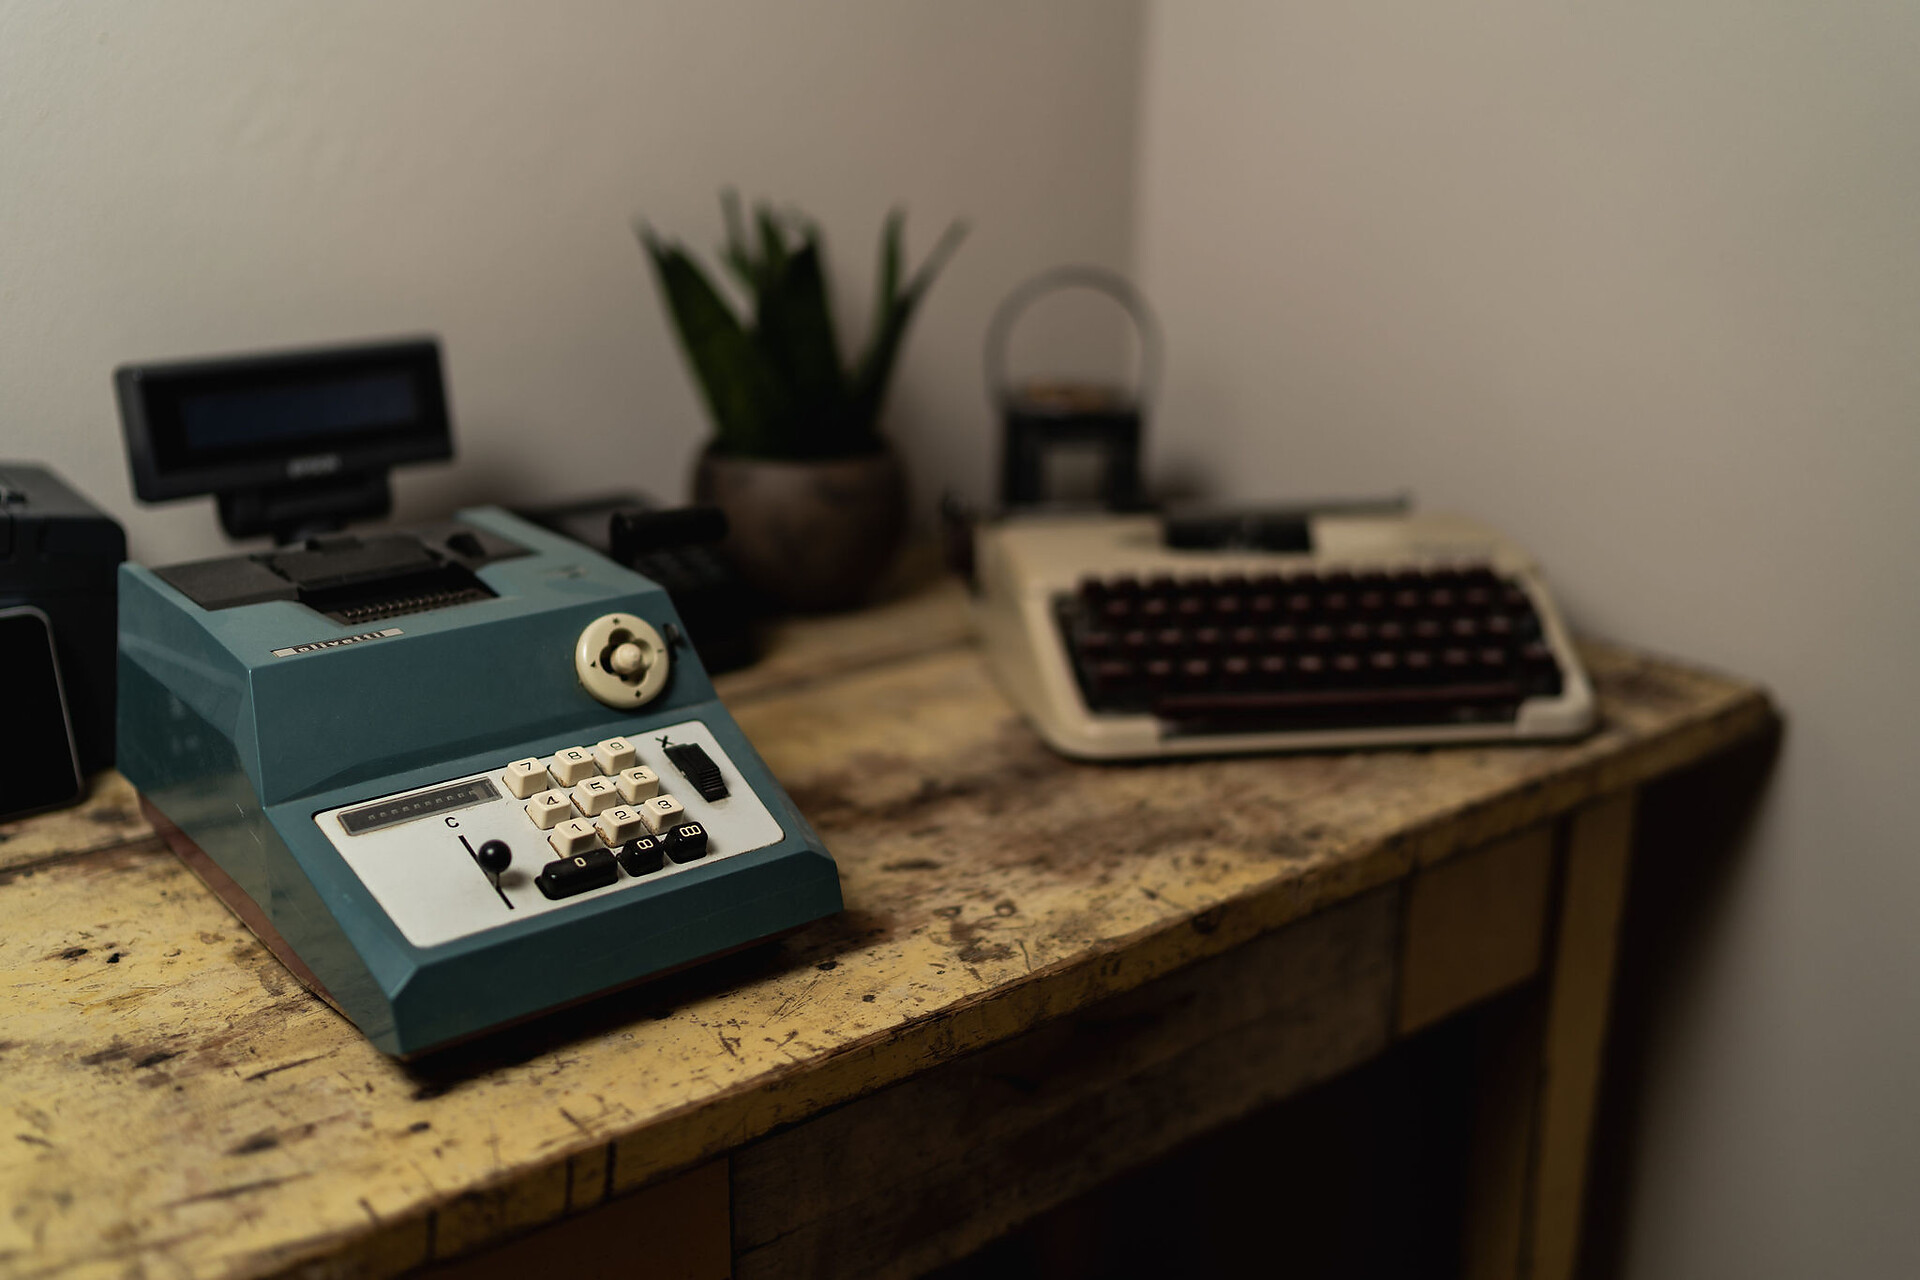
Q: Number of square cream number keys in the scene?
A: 9